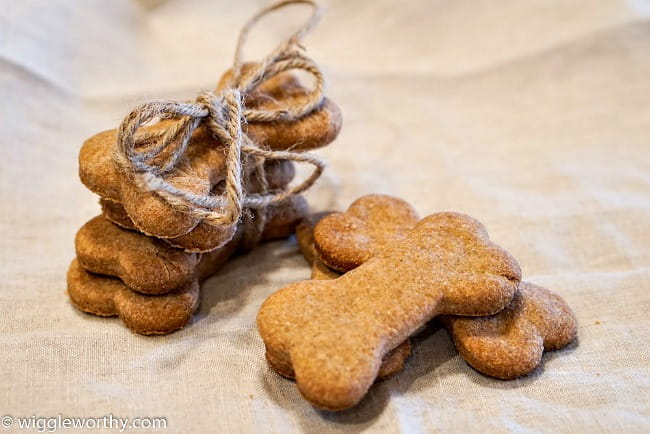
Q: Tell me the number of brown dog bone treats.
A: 7